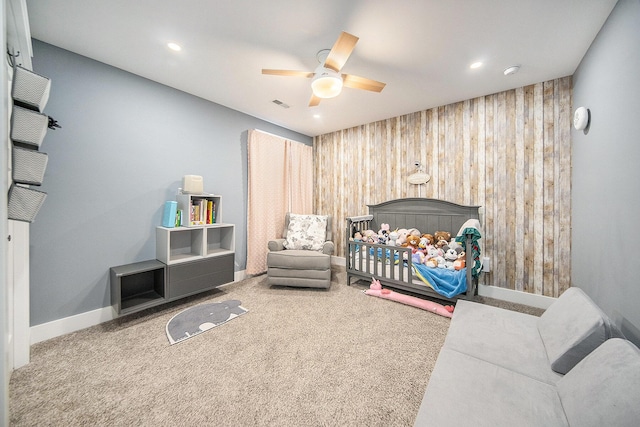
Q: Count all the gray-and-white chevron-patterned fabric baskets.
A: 4